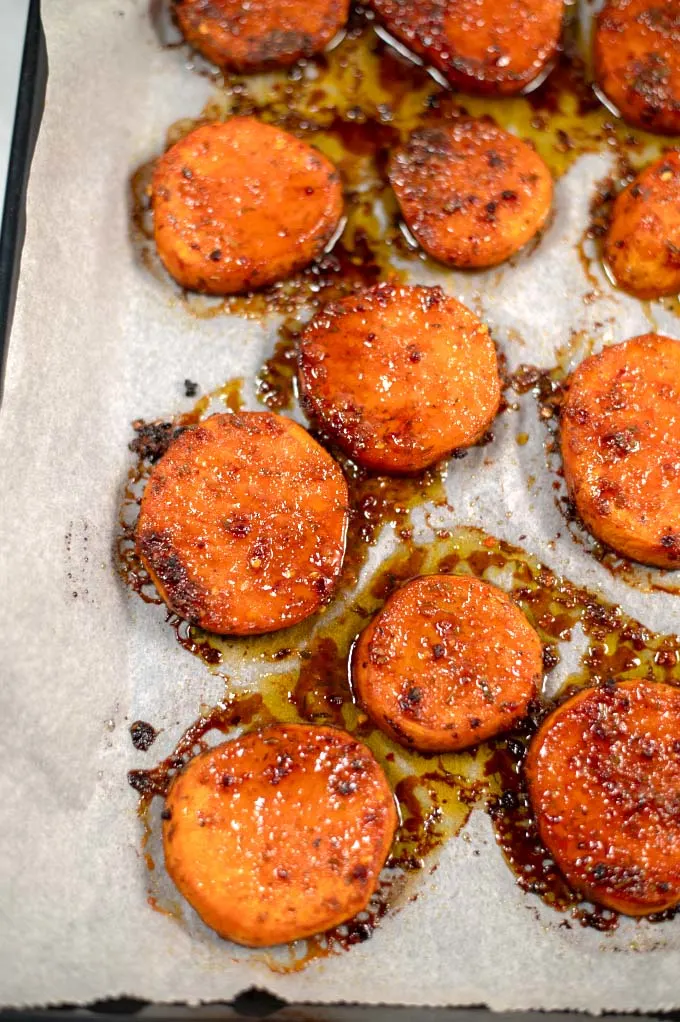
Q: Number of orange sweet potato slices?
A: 12